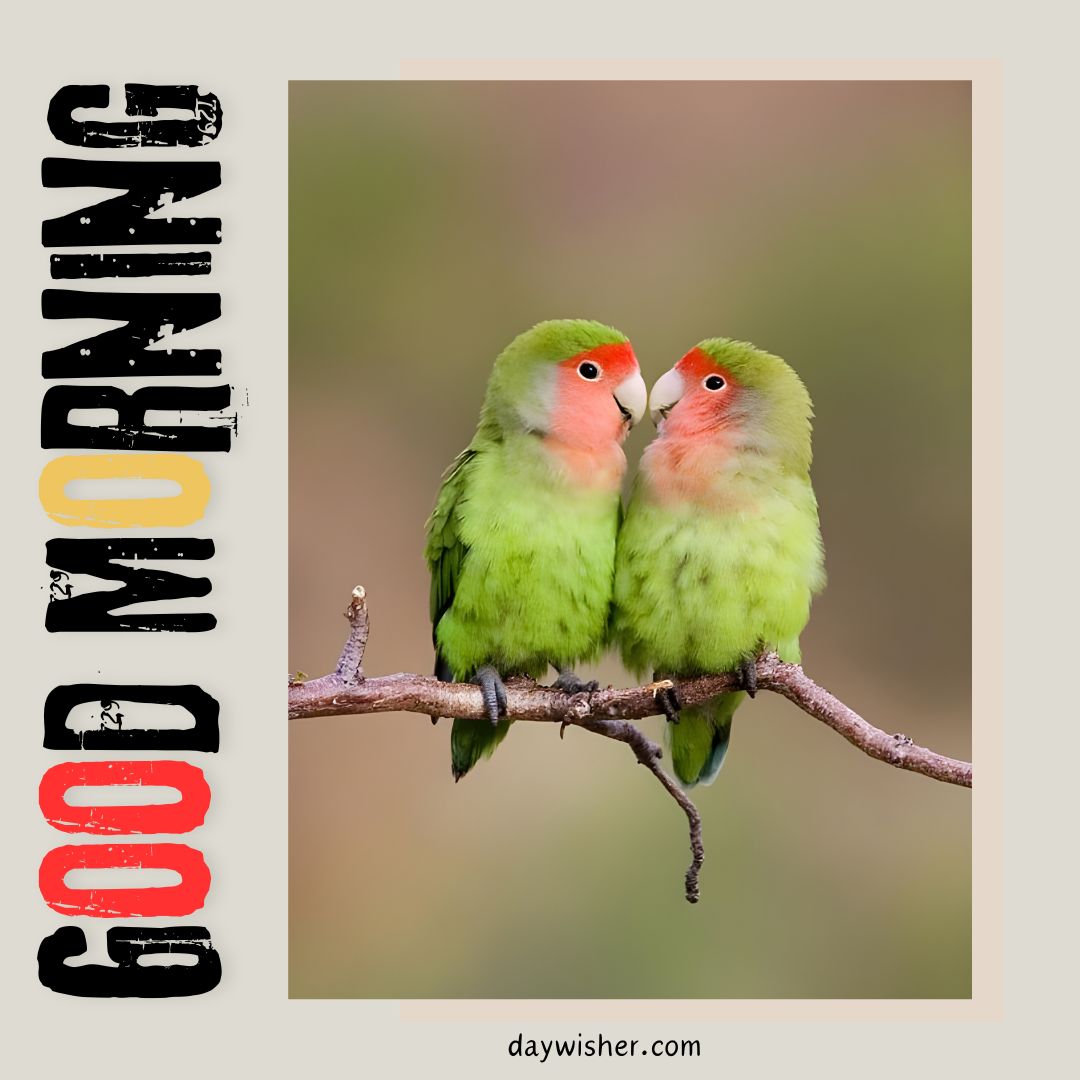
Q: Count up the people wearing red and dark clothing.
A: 0